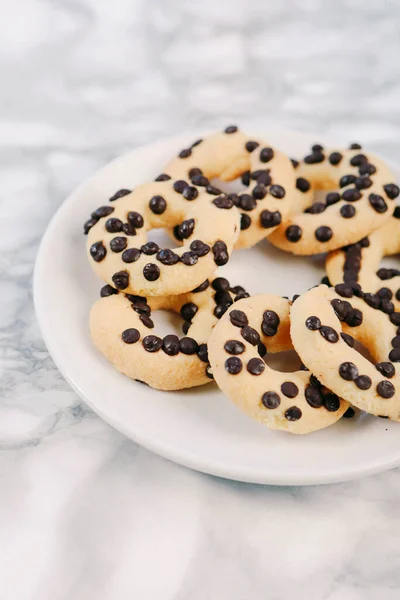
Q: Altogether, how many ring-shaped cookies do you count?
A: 7